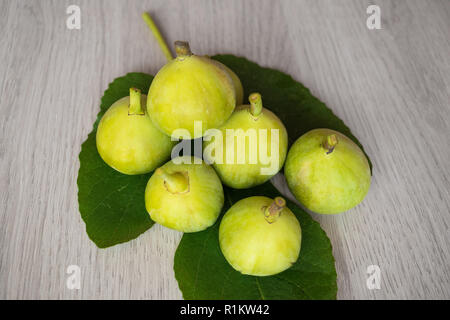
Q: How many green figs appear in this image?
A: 7